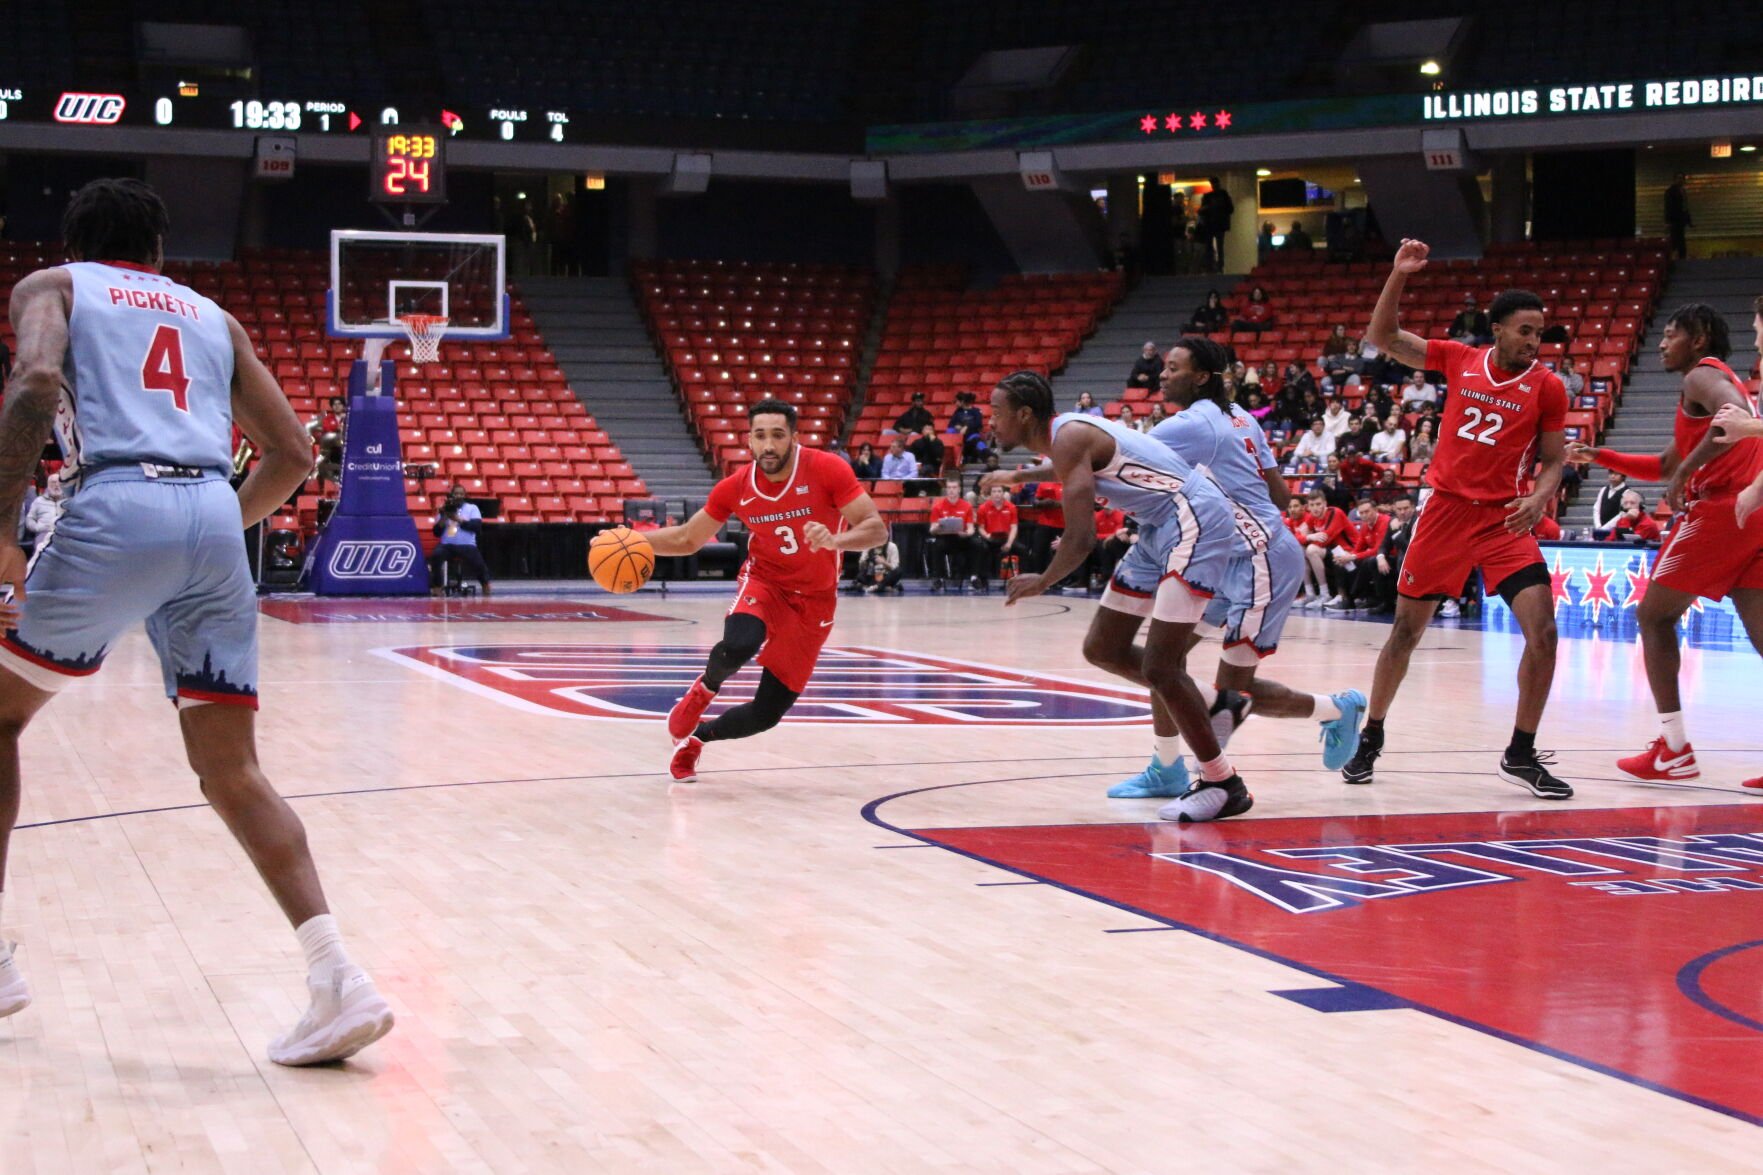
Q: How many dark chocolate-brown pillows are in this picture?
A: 0